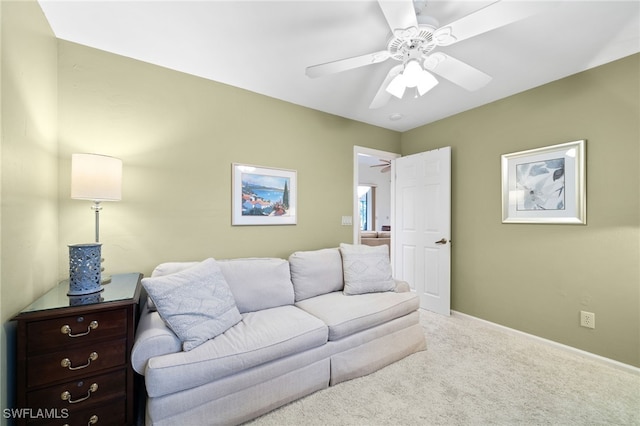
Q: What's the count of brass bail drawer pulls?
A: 4